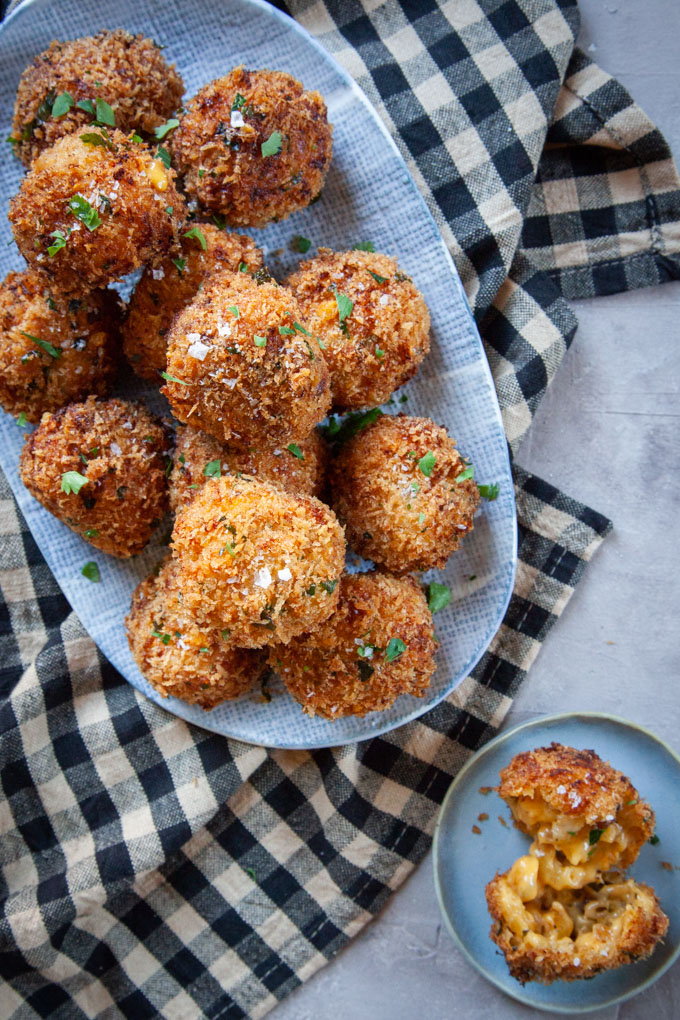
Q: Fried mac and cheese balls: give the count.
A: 14